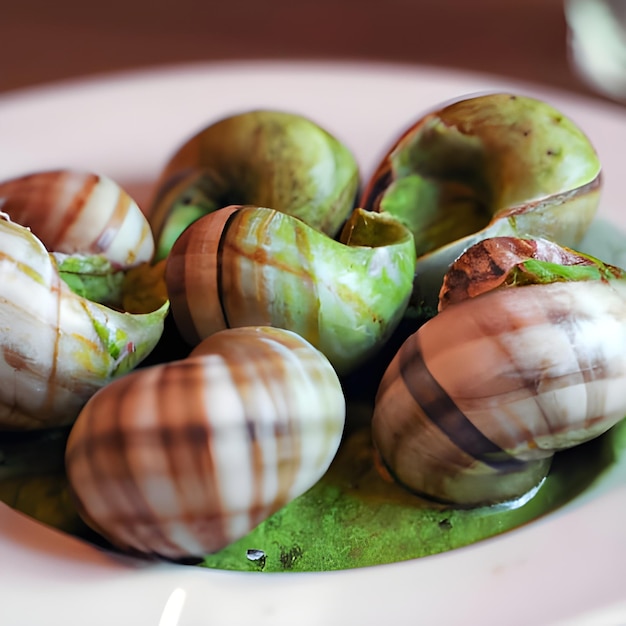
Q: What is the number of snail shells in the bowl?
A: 7